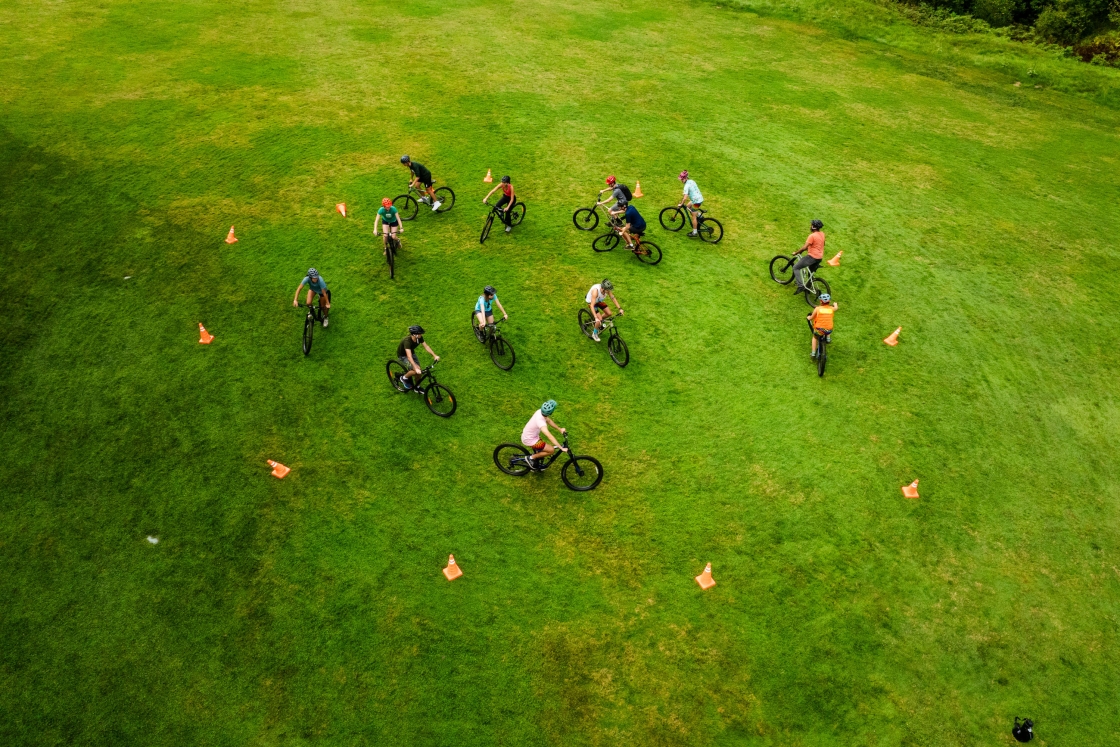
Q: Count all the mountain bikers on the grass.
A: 13